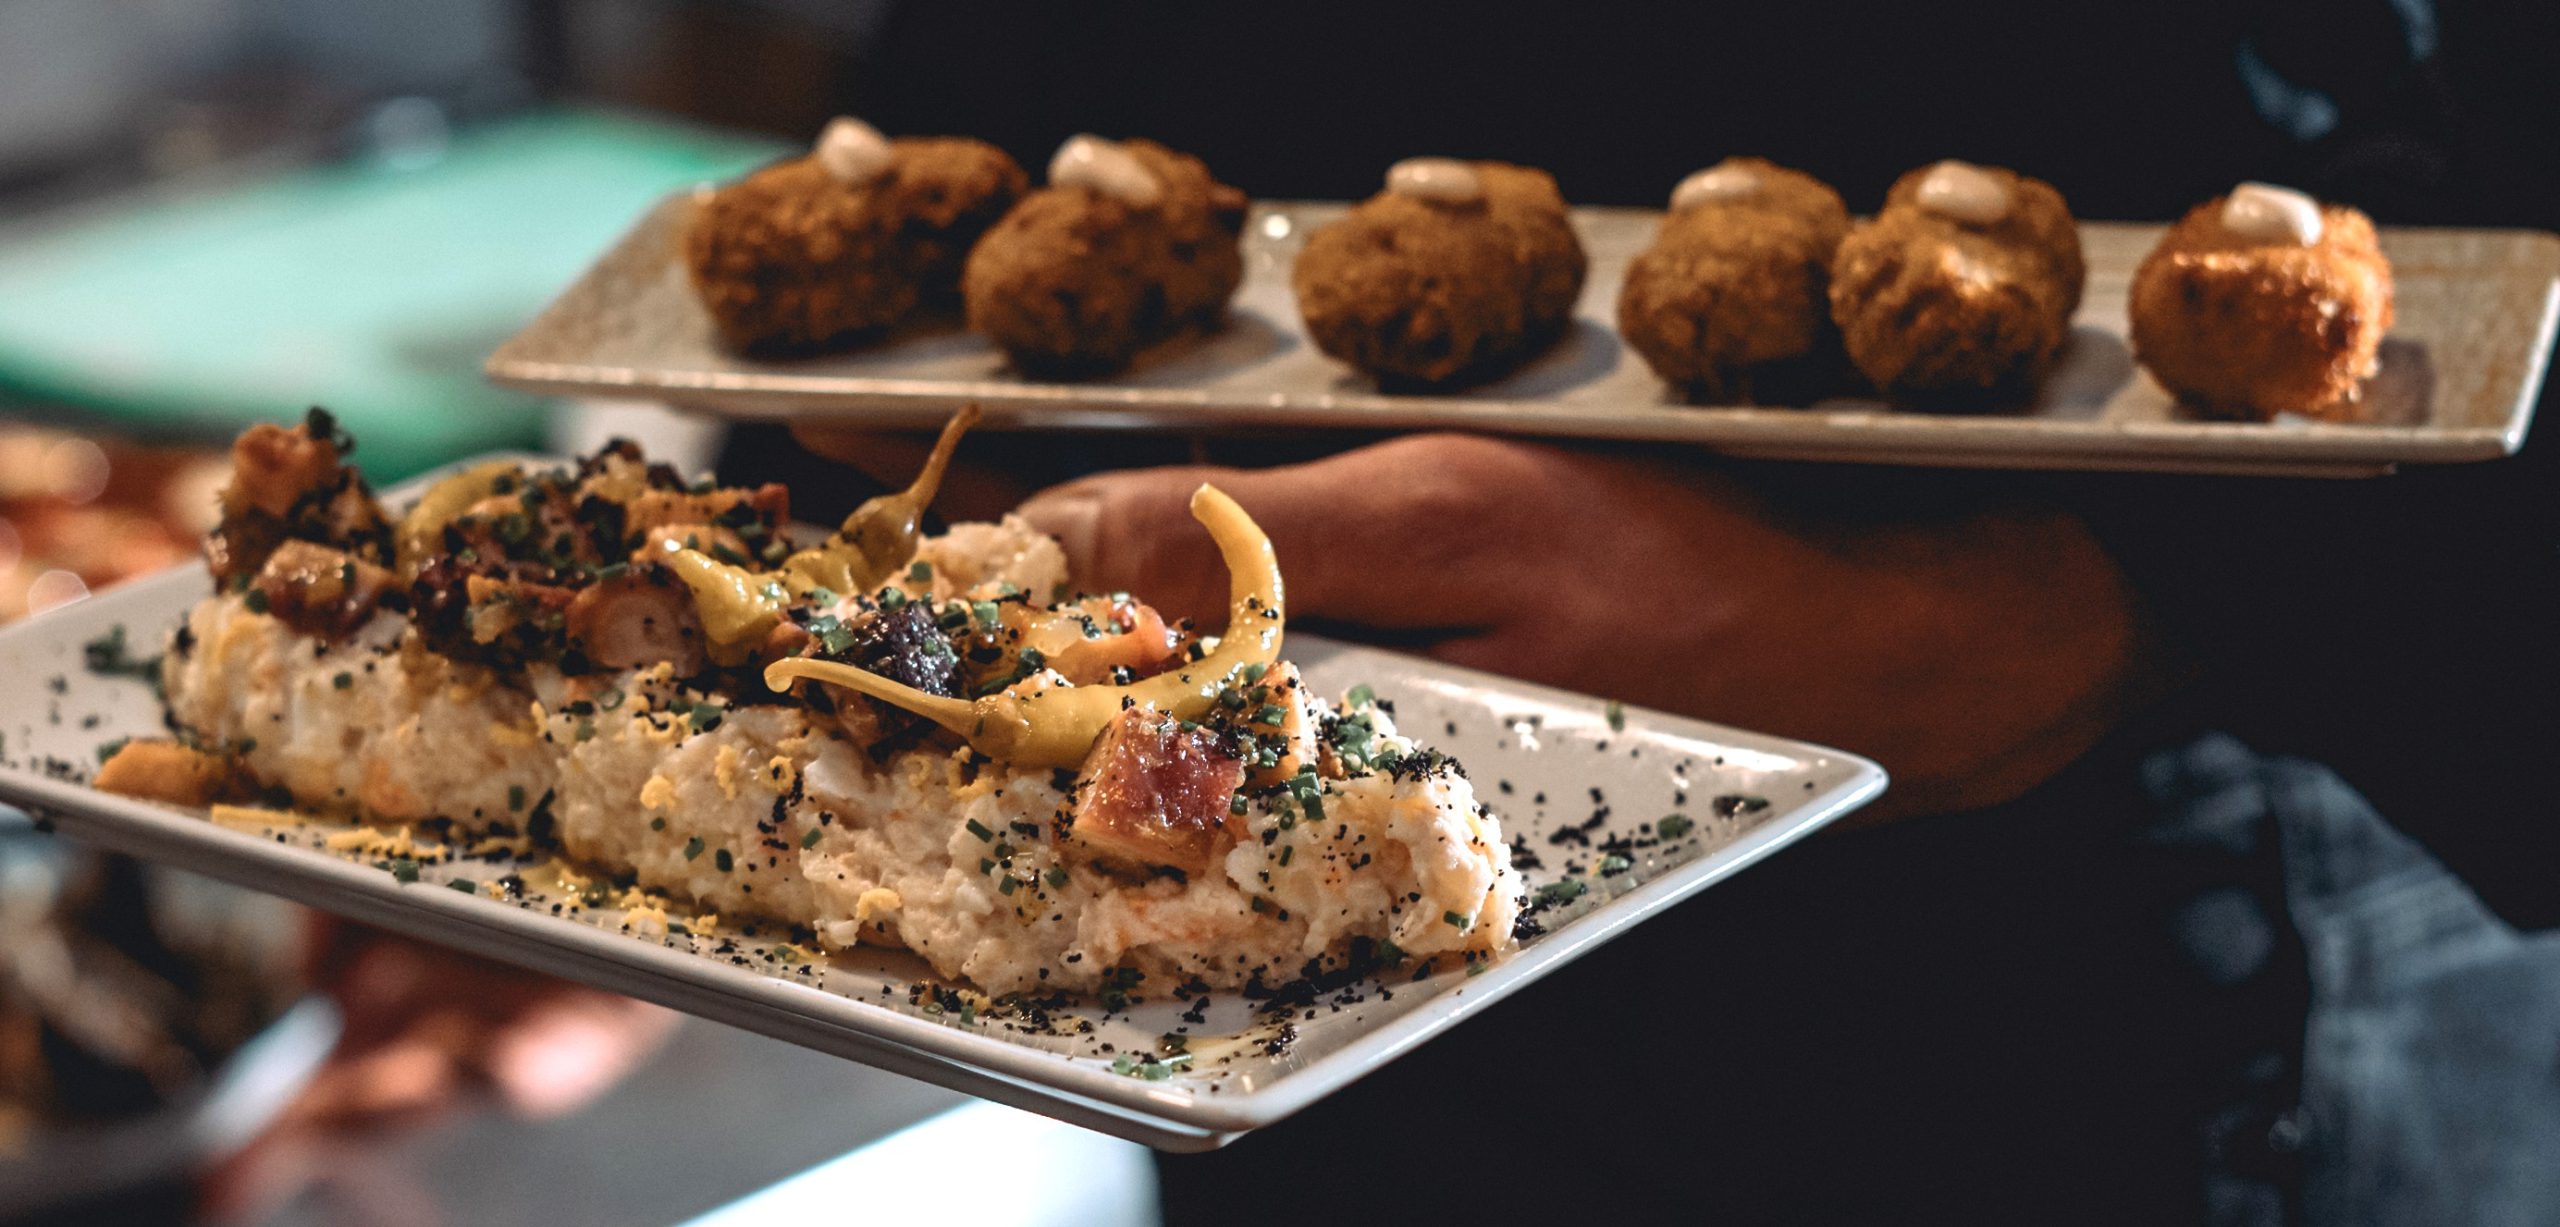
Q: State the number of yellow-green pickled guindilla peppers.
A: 3